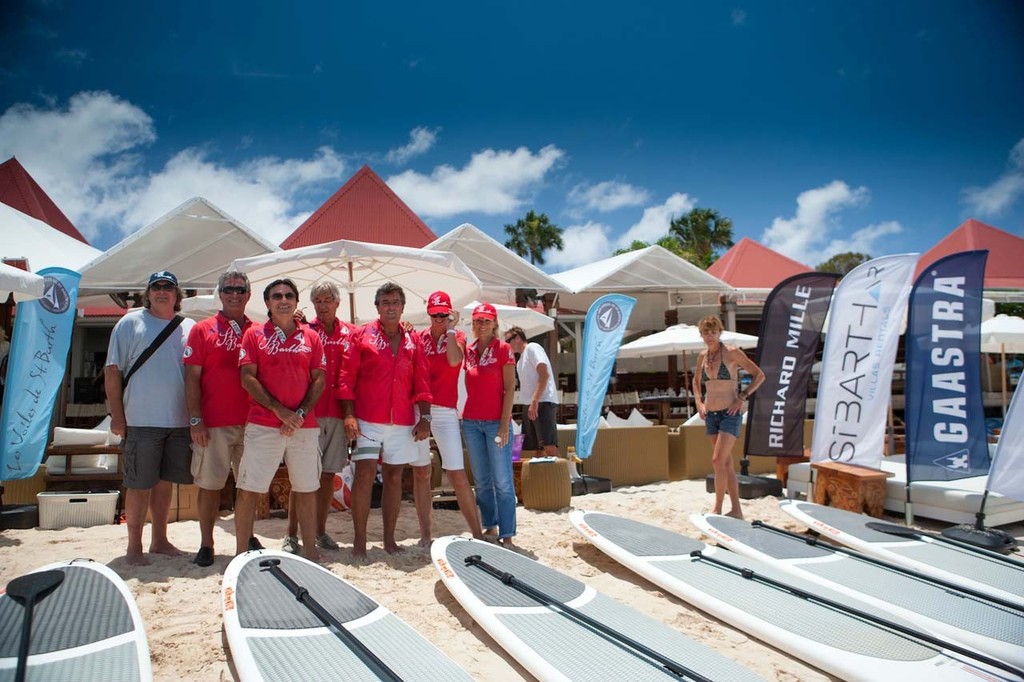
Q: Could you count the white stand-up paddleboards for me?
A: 6